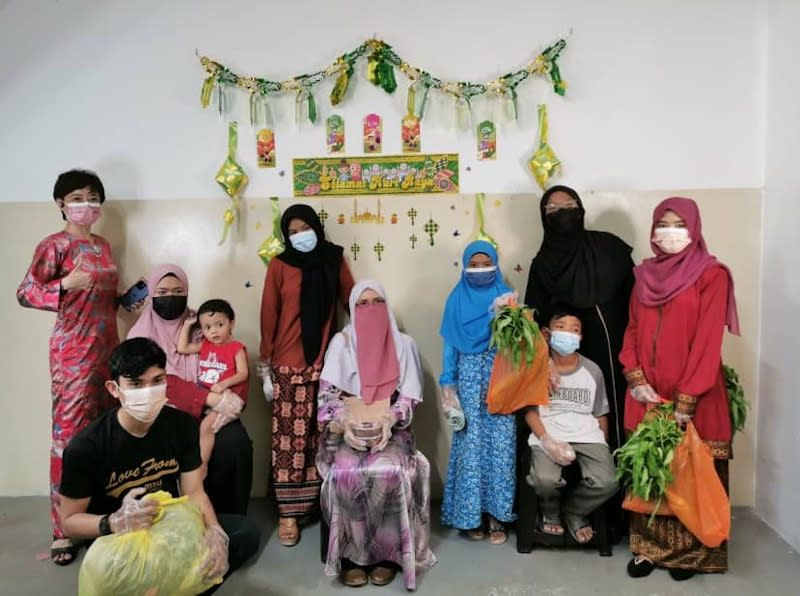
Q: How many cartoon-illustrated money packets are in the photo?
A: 5